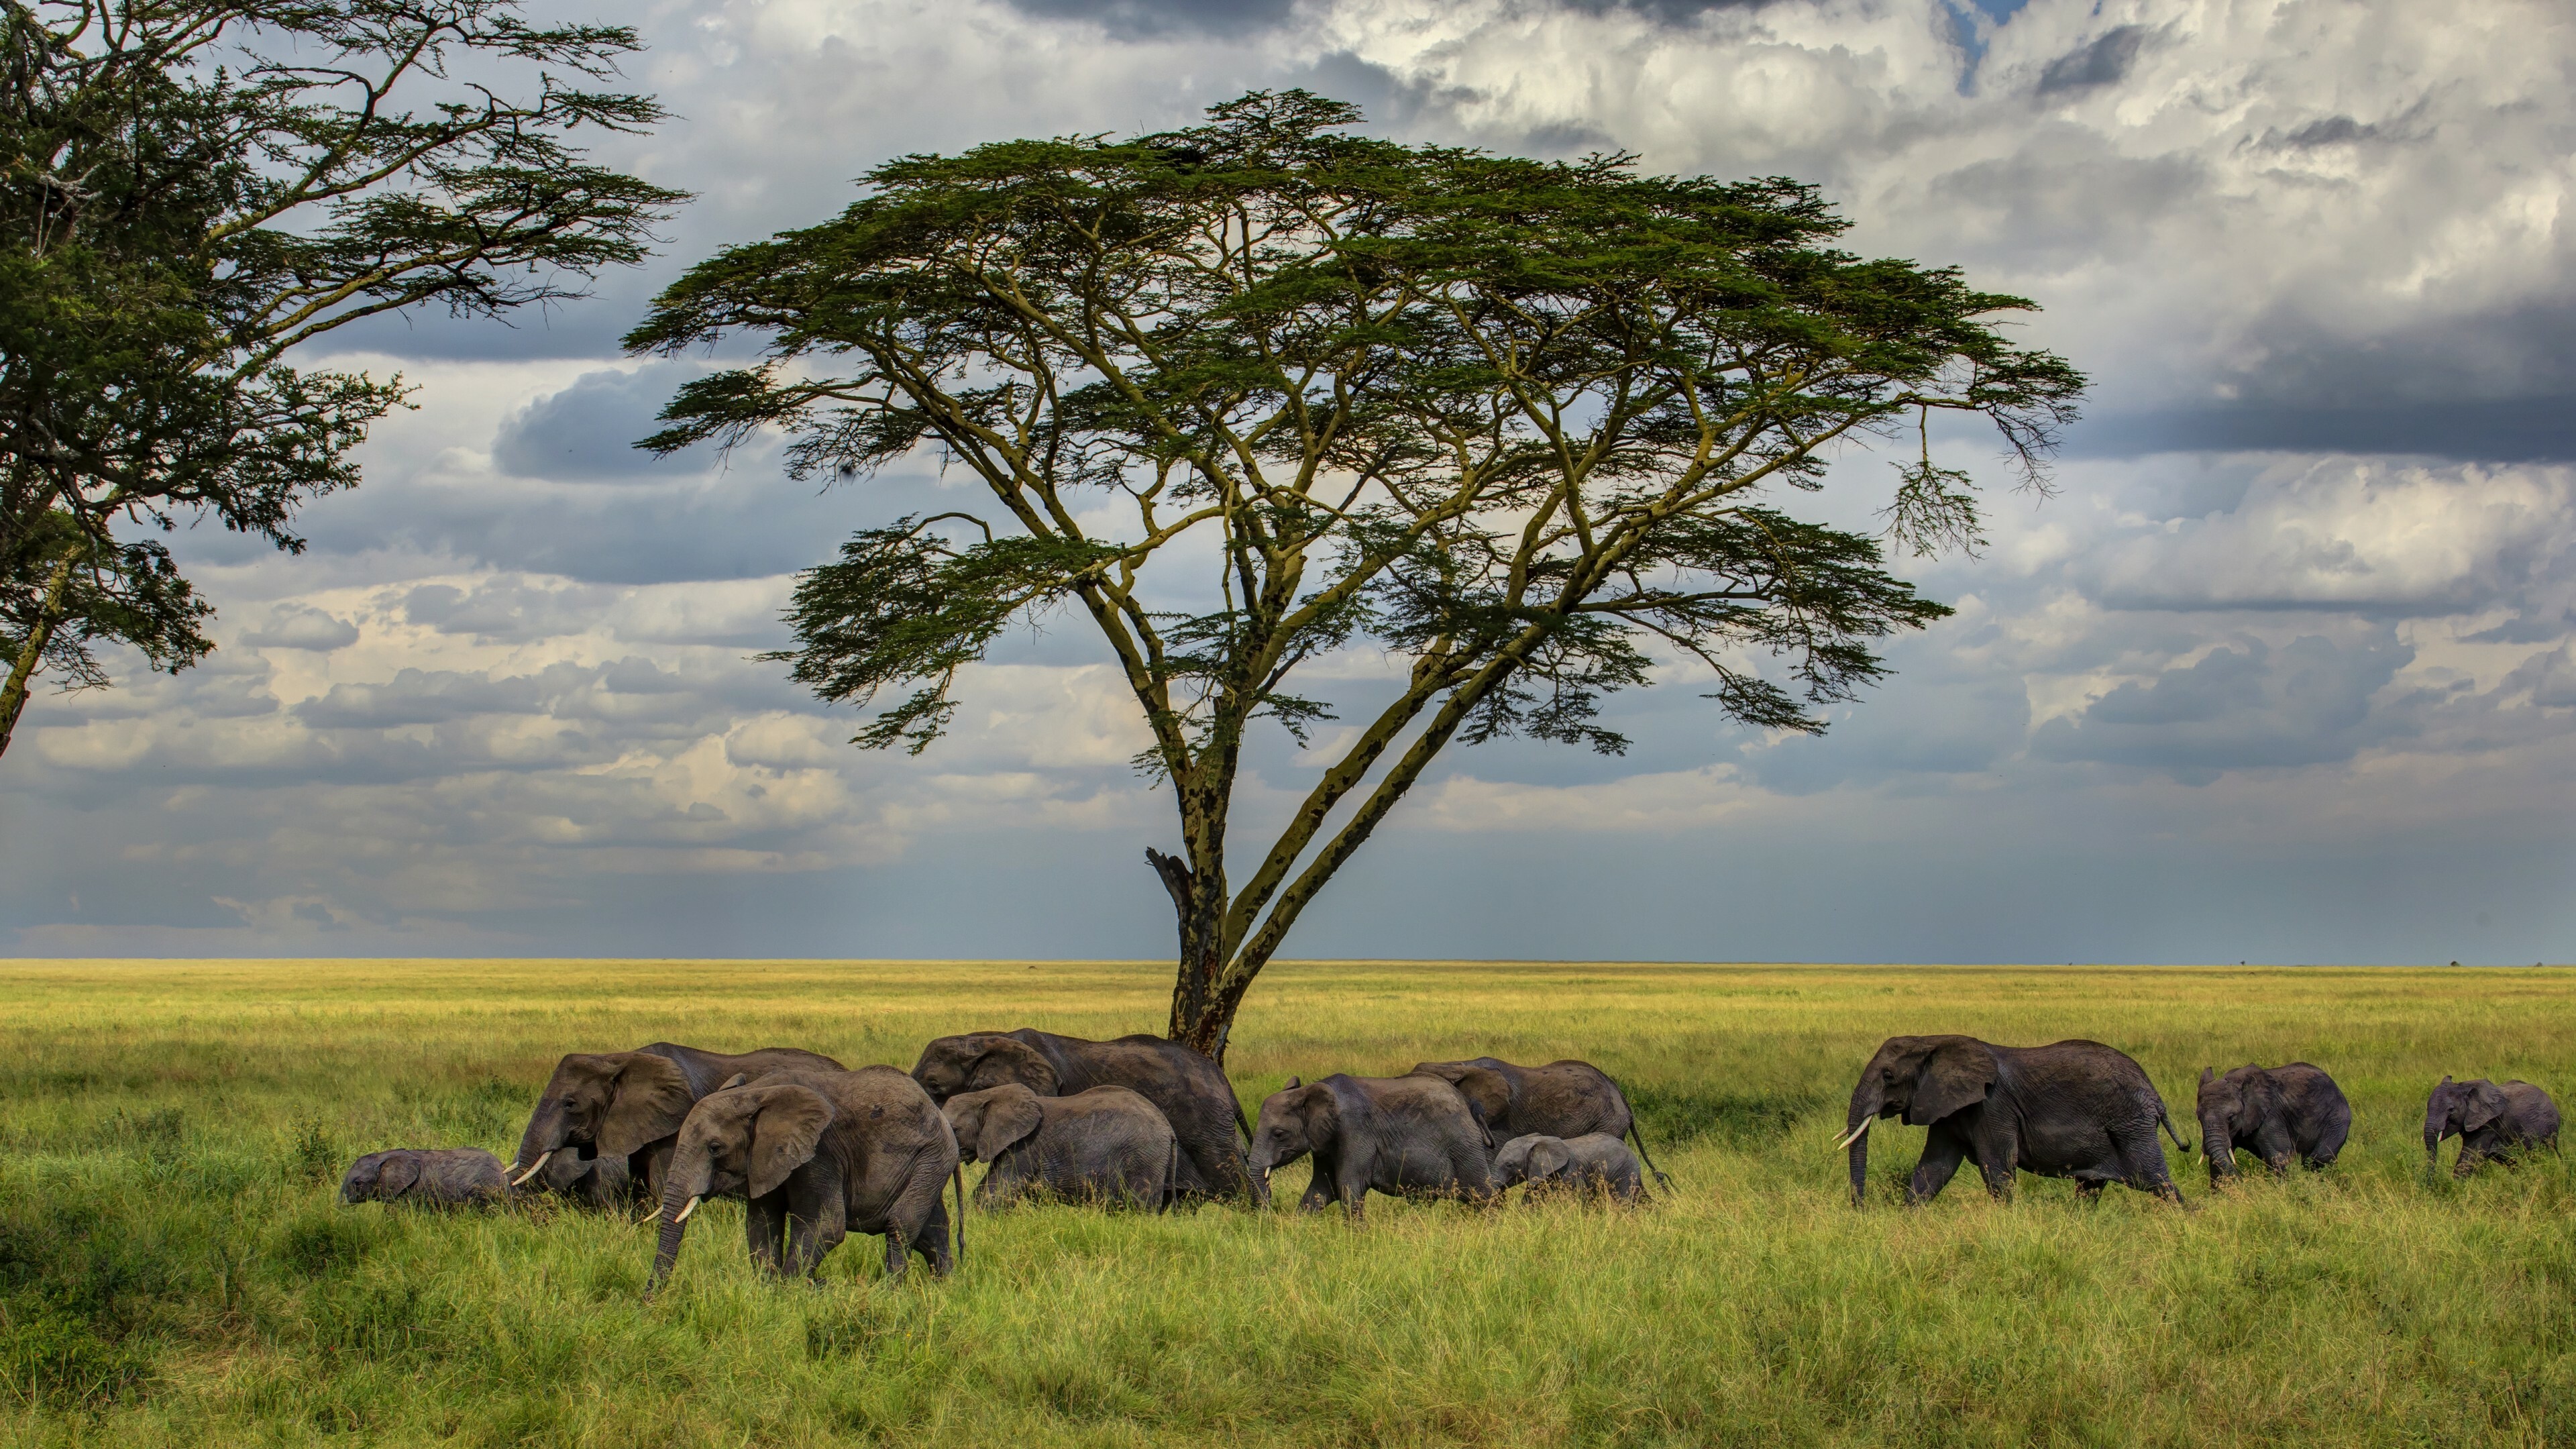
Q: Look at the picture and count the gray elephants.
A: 12